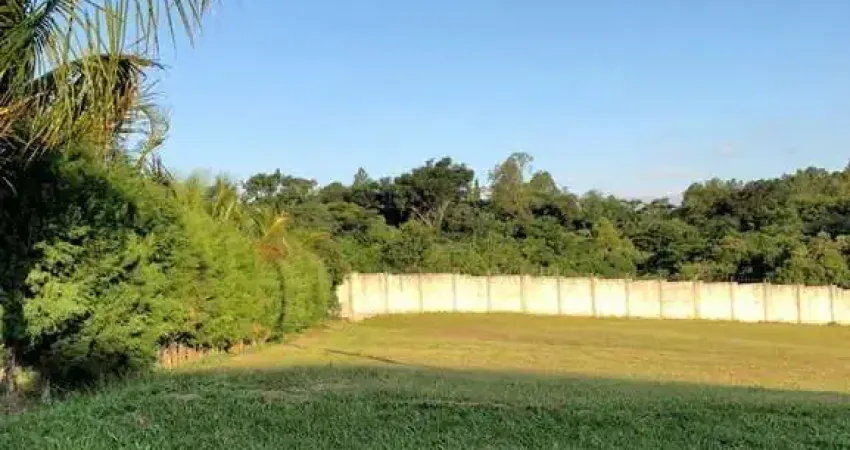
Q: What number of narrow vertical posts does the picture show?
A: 15